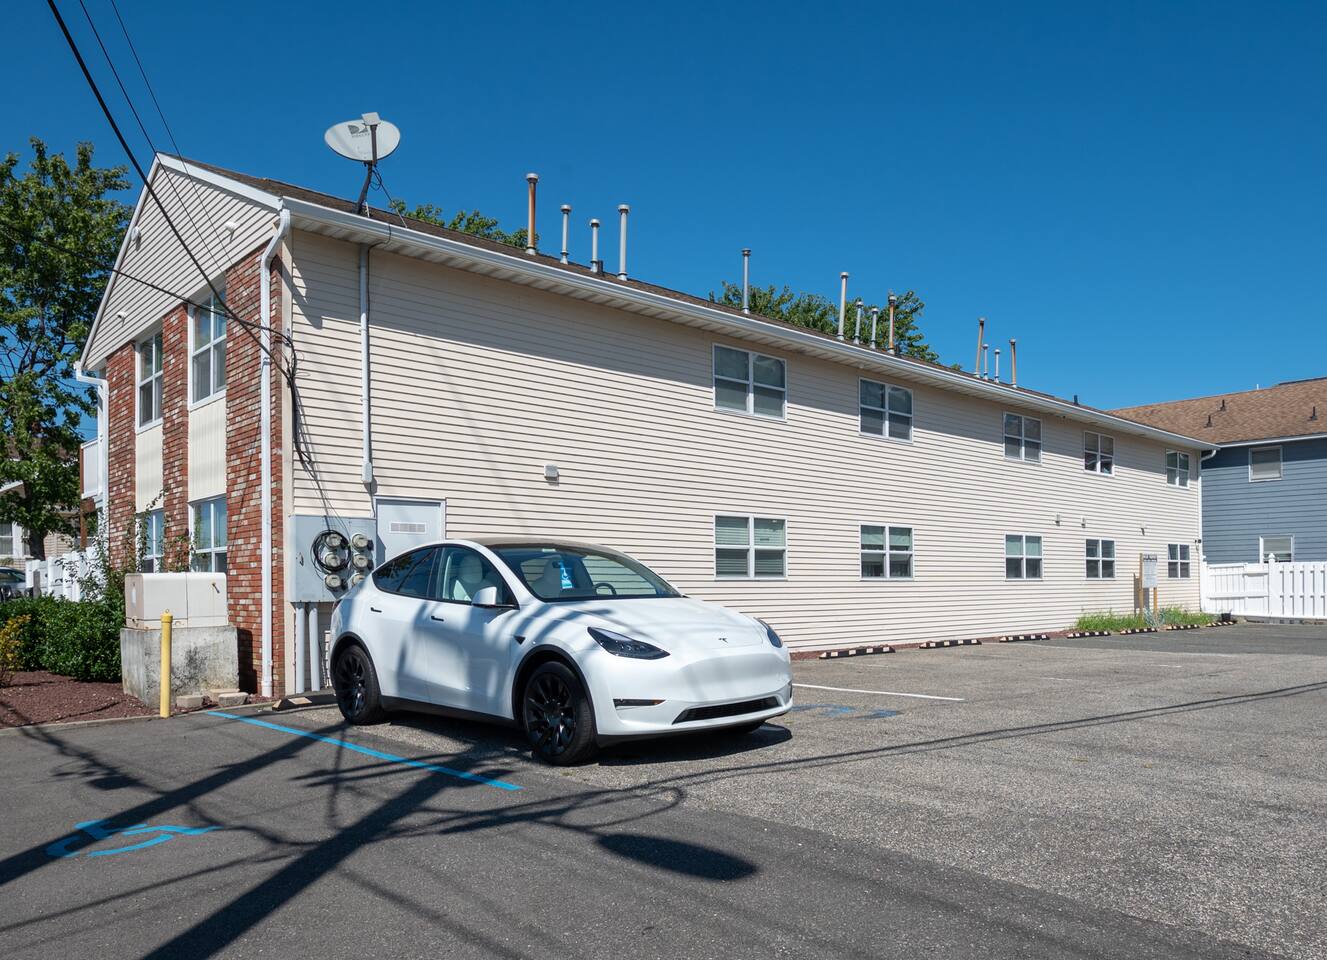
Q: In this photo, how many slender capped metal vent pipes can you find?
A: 13